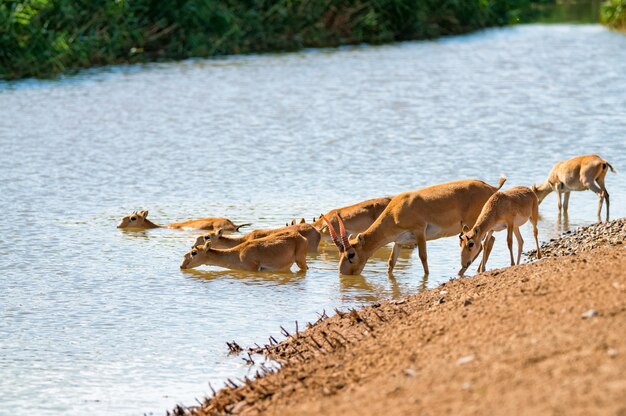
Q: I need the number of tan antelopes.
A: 7